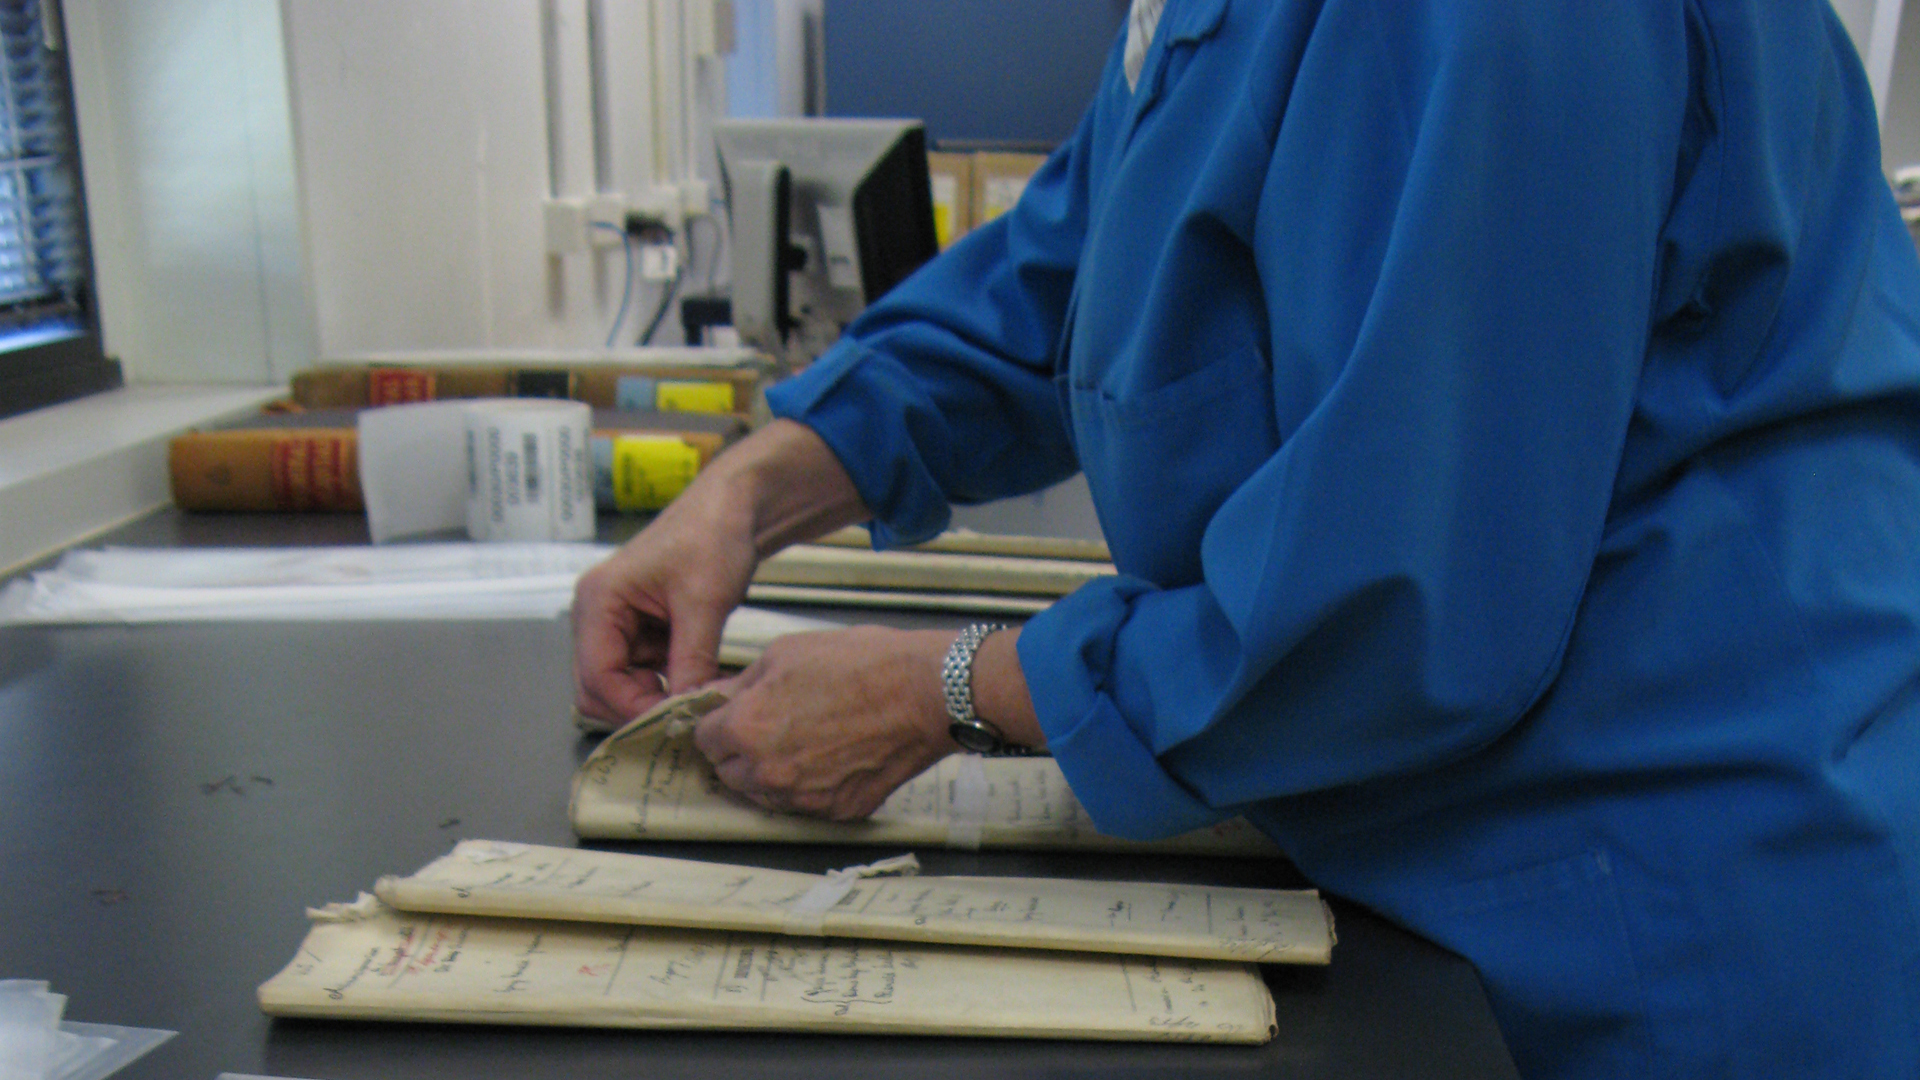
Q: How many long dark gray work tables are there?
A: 1